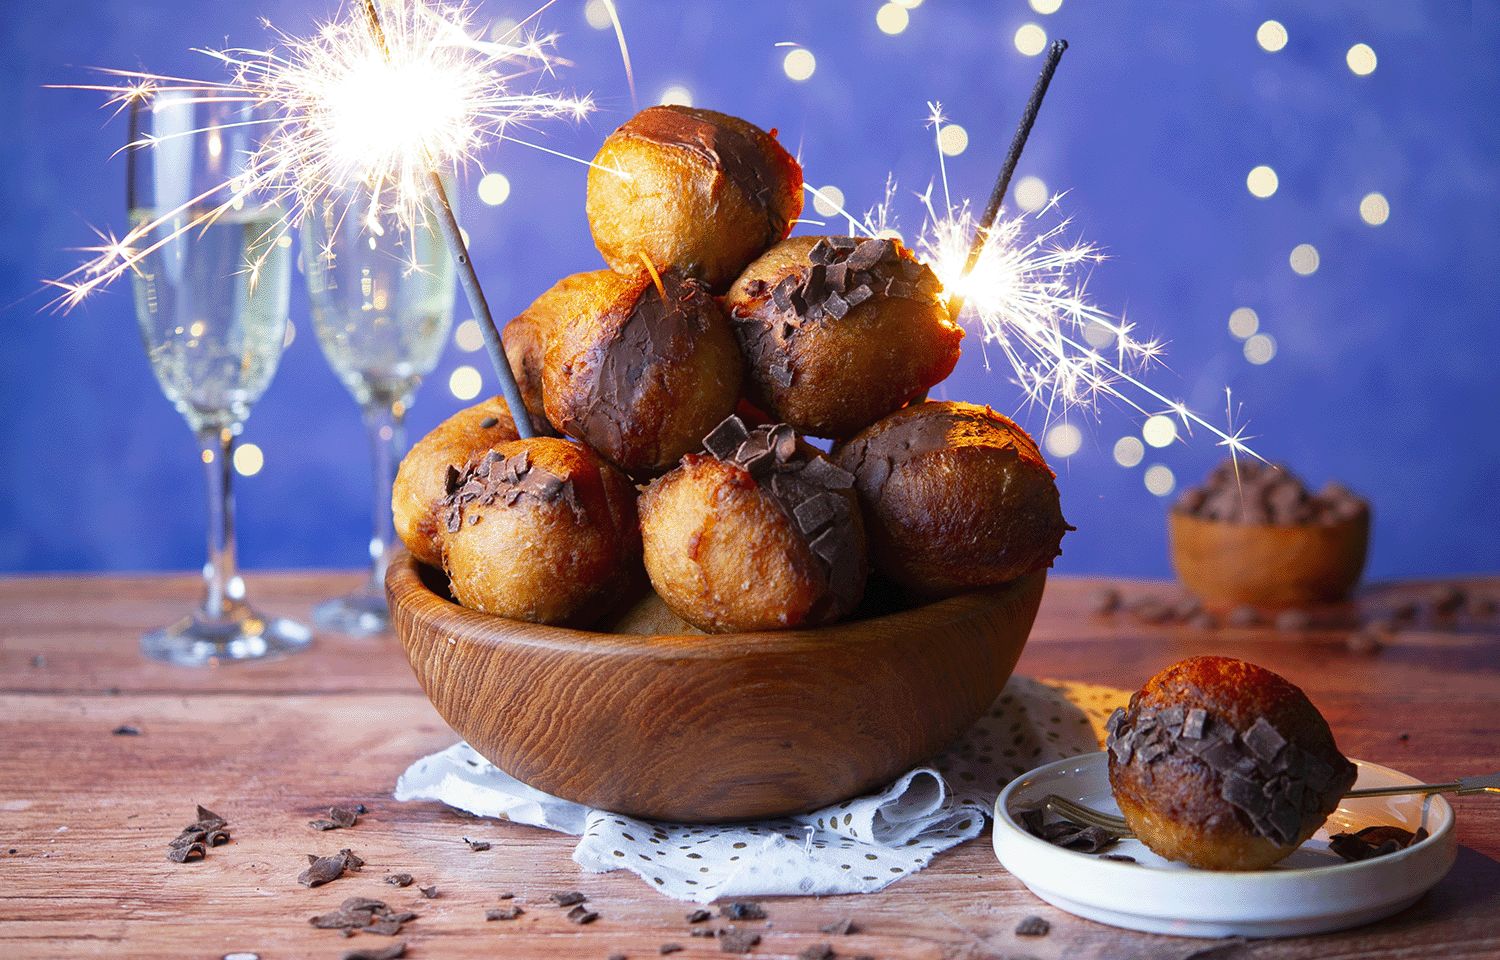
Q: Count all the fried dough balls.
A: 9